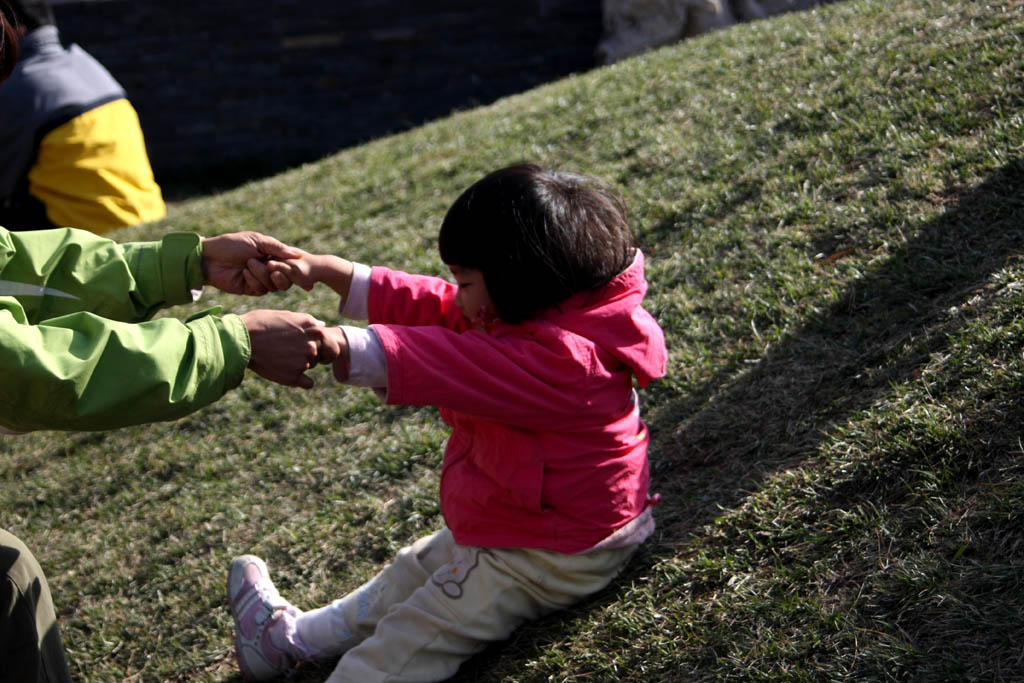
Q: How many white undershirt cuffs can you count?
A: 2